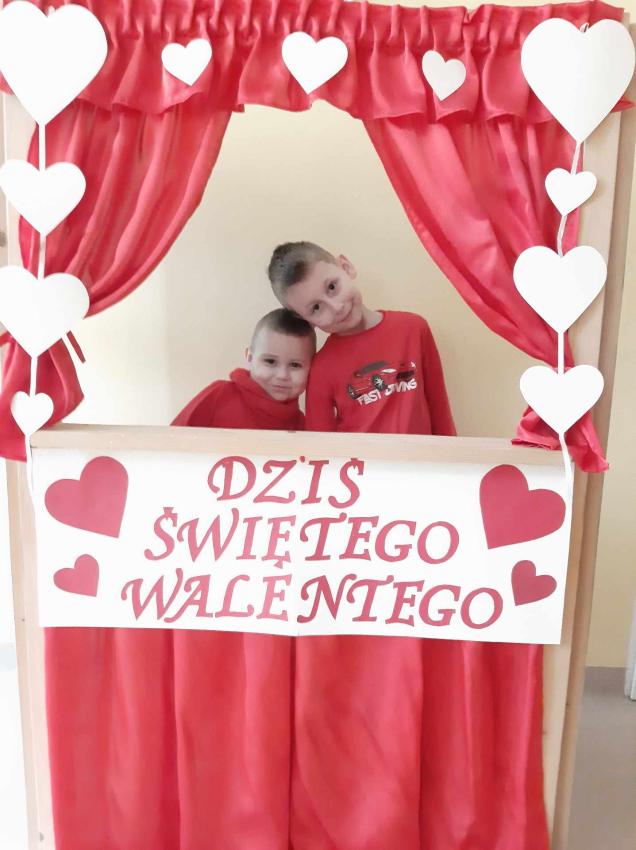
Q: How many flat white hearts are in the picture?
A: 11